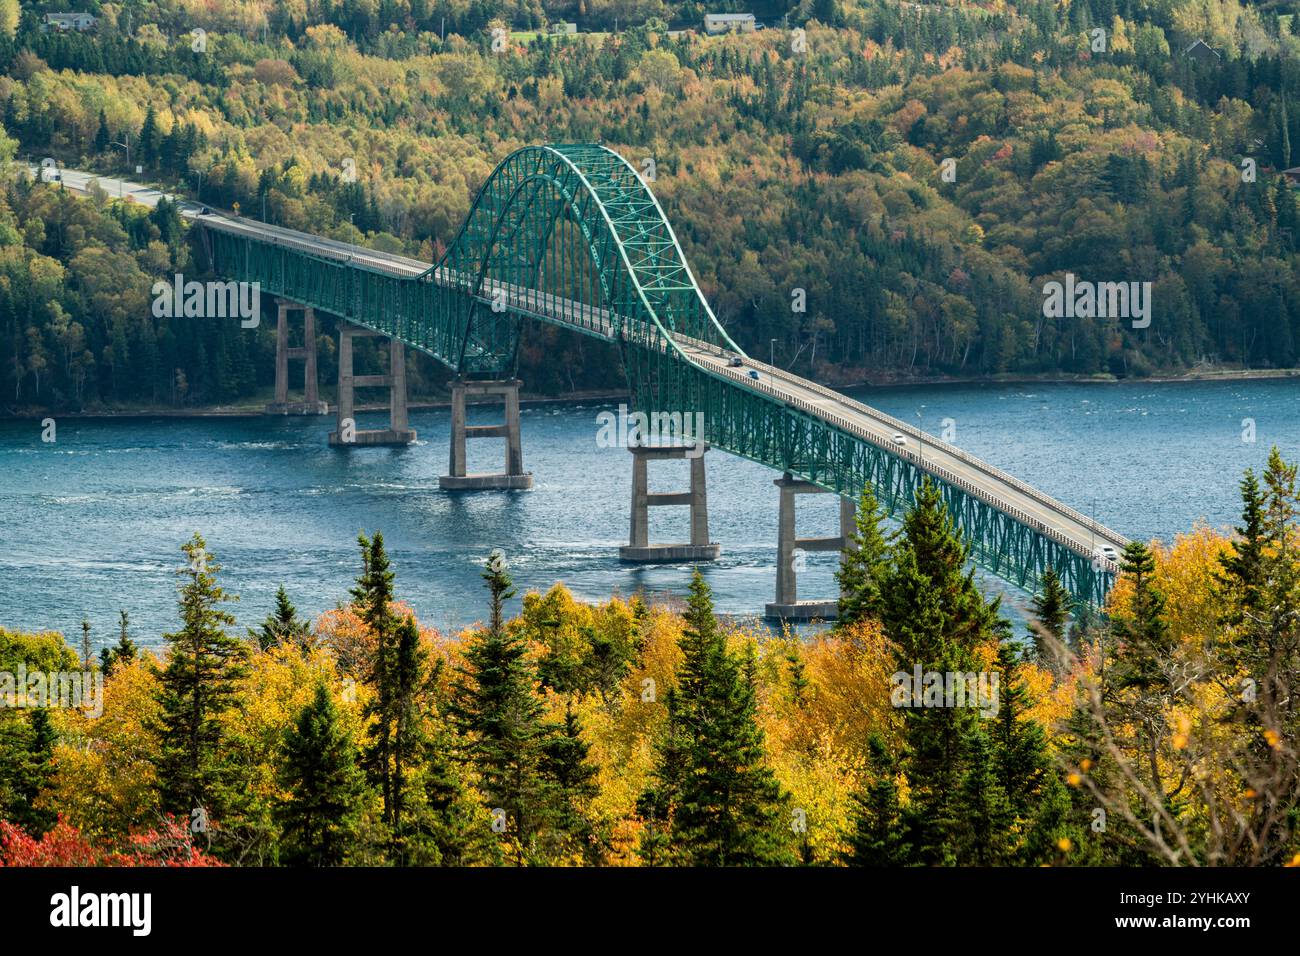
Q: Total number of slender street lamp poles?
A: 7